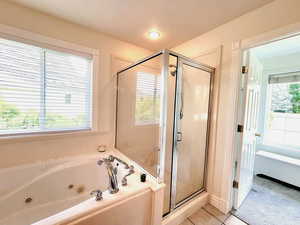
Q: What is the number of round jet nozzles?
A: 3